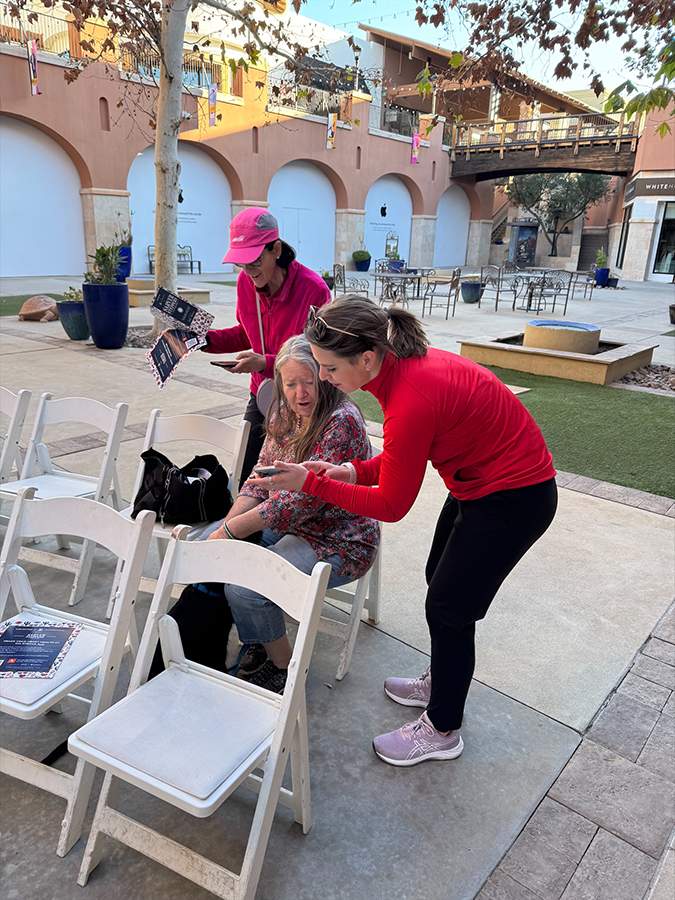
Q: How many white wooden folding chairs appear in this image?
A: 6